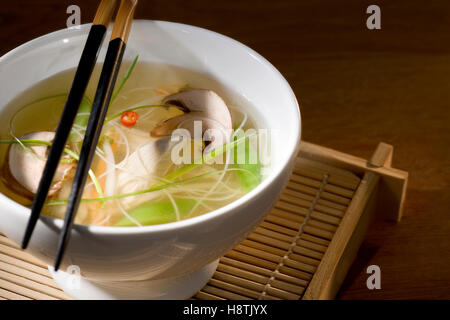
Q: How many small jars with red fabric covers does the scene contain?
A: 0